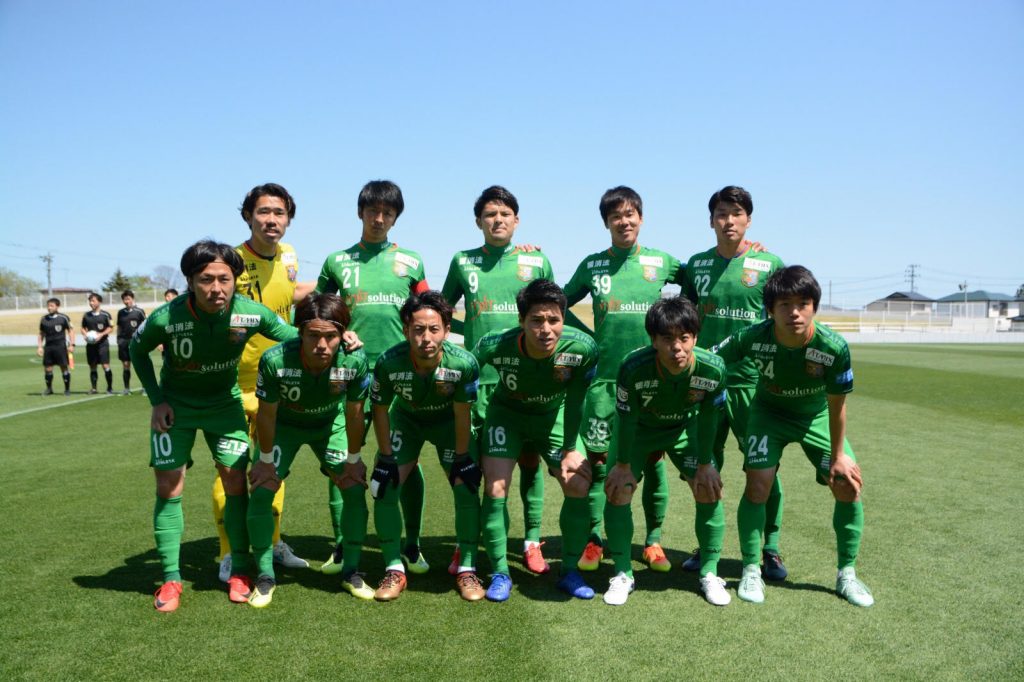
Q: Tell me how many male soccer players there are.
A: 11